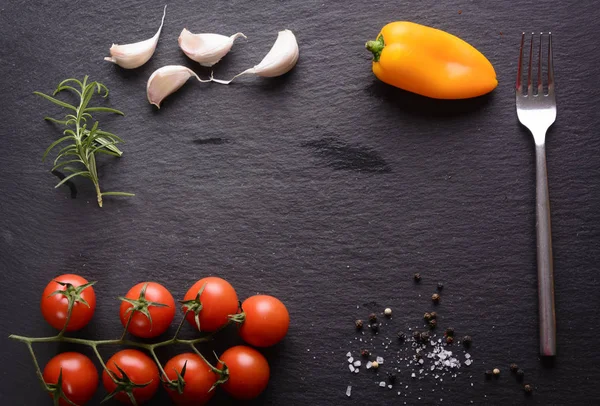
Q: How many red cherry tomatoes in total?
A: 8